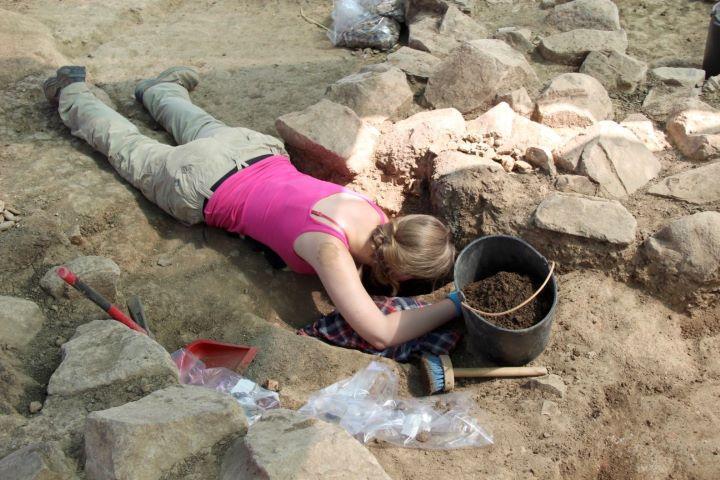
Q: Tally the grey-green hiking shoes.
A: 2